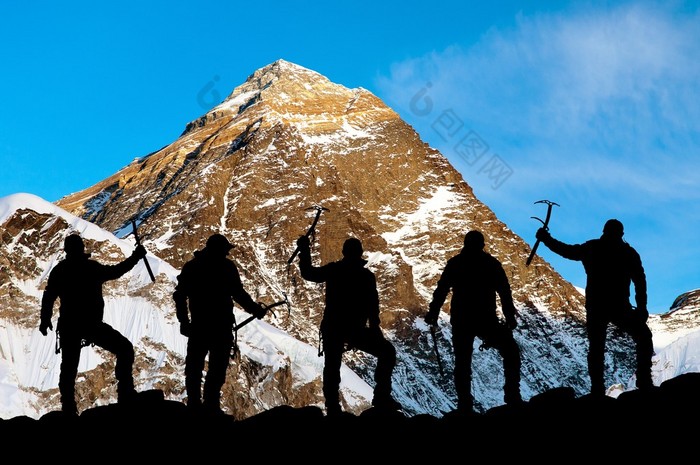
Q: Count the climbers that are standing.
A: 5